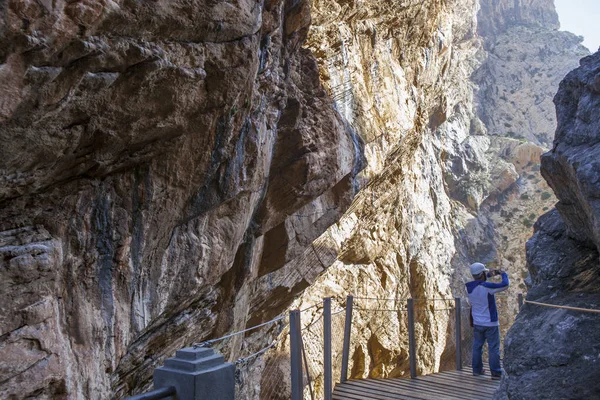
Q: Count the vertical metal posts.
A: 5